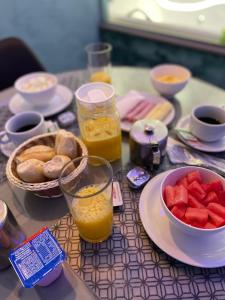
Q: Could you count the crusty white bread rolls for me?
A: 4